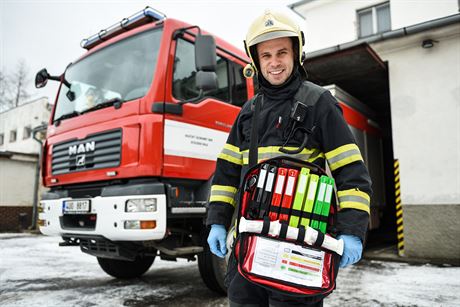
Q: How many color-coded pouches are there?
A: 8